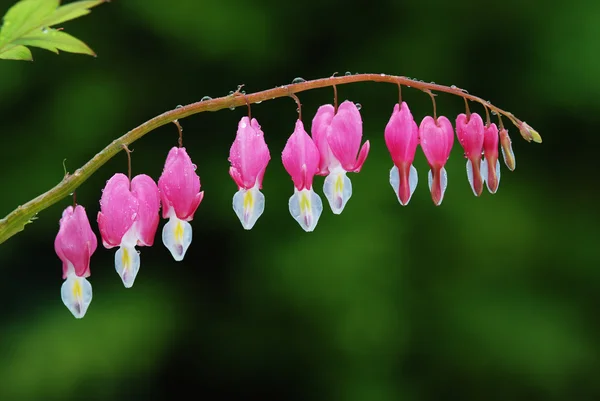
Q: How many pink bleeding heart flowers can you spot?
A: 10